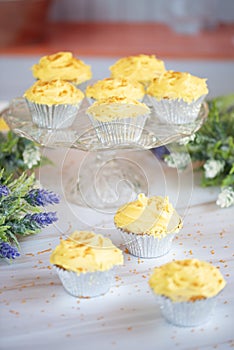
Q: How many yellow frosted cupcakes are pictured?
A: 9